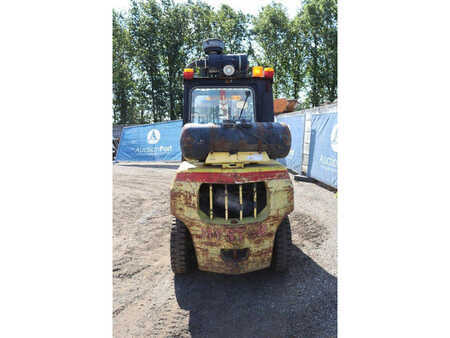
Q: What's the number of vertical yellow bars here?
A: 4